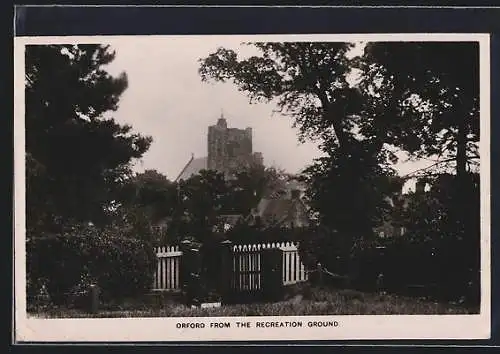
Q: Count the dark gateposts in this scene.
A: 2